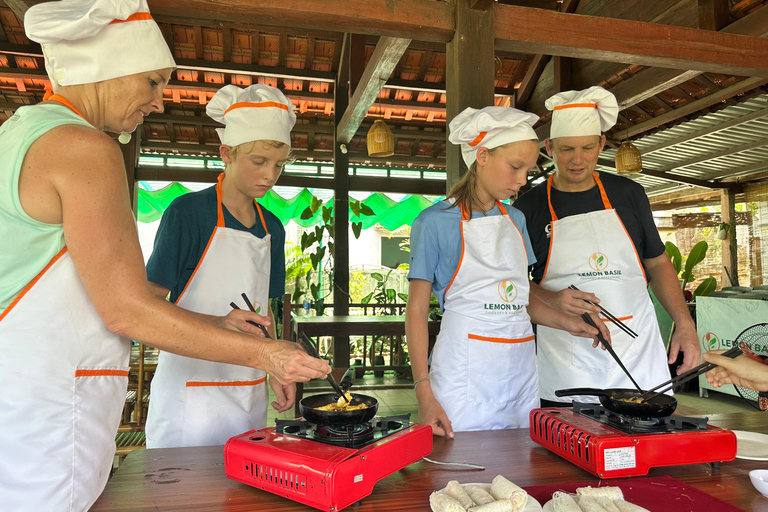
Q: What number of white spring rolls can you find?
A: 10